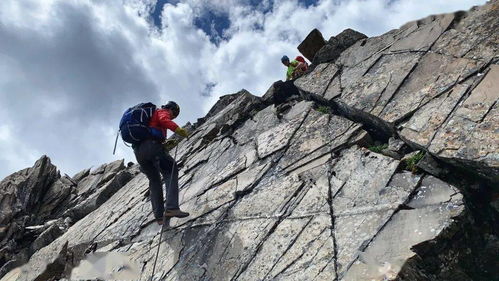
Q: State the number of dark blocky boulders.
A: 2